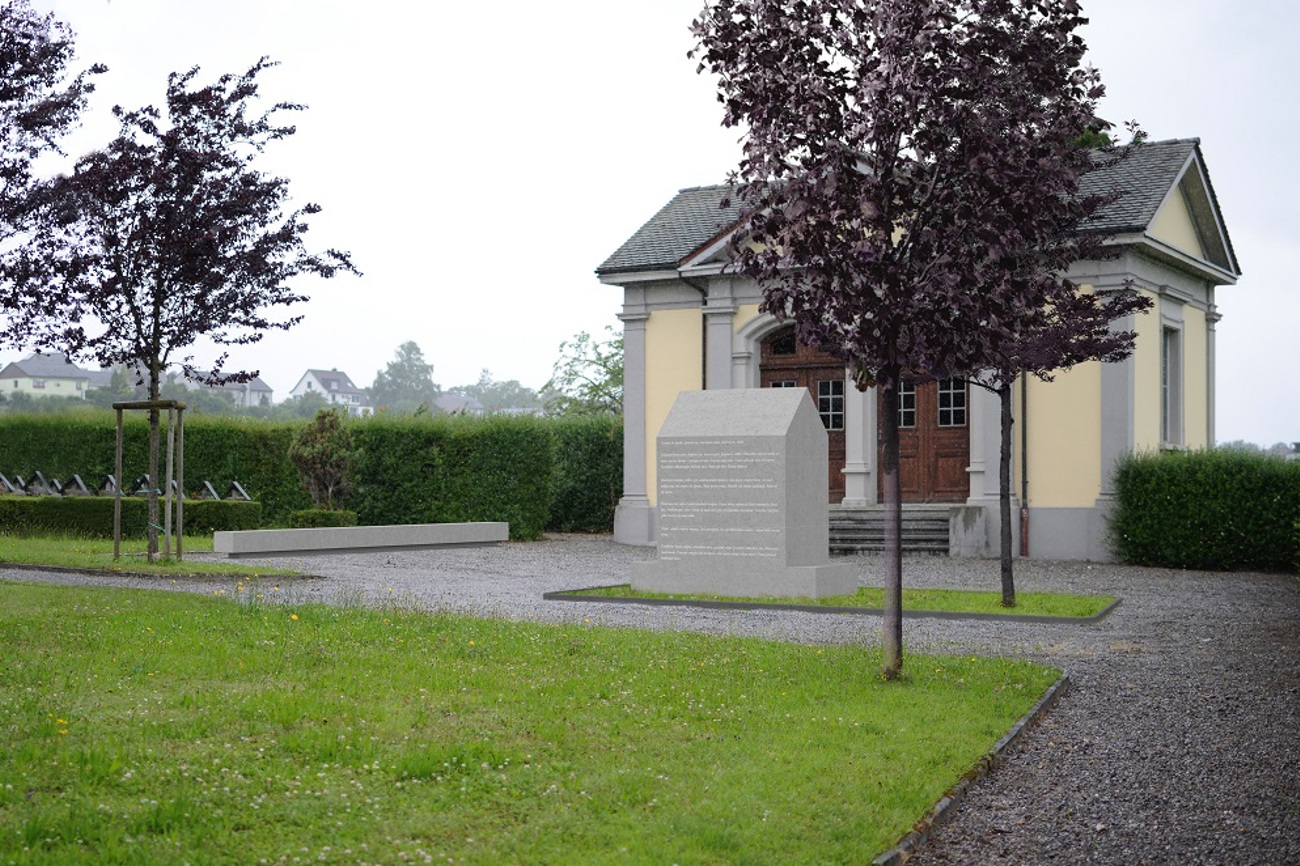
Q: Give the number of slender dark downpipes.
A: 2